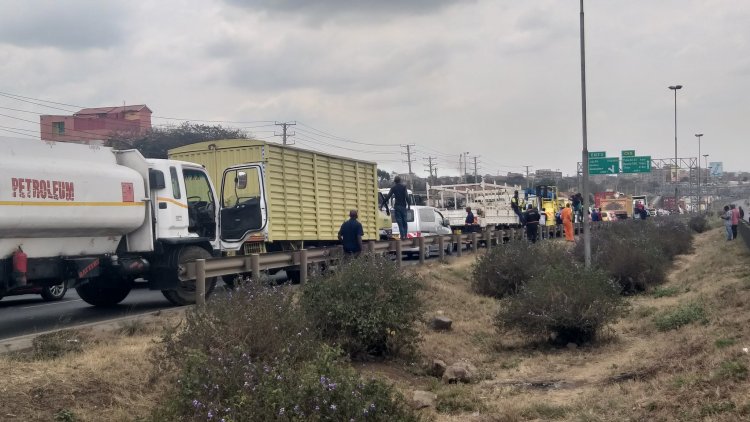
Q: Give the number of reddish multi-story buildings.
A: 1